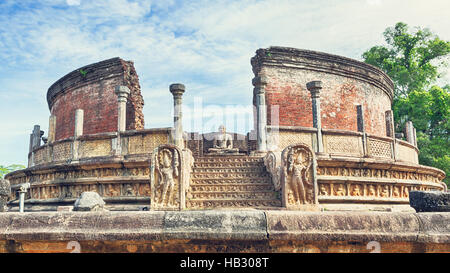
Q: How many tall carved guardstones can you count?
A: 2